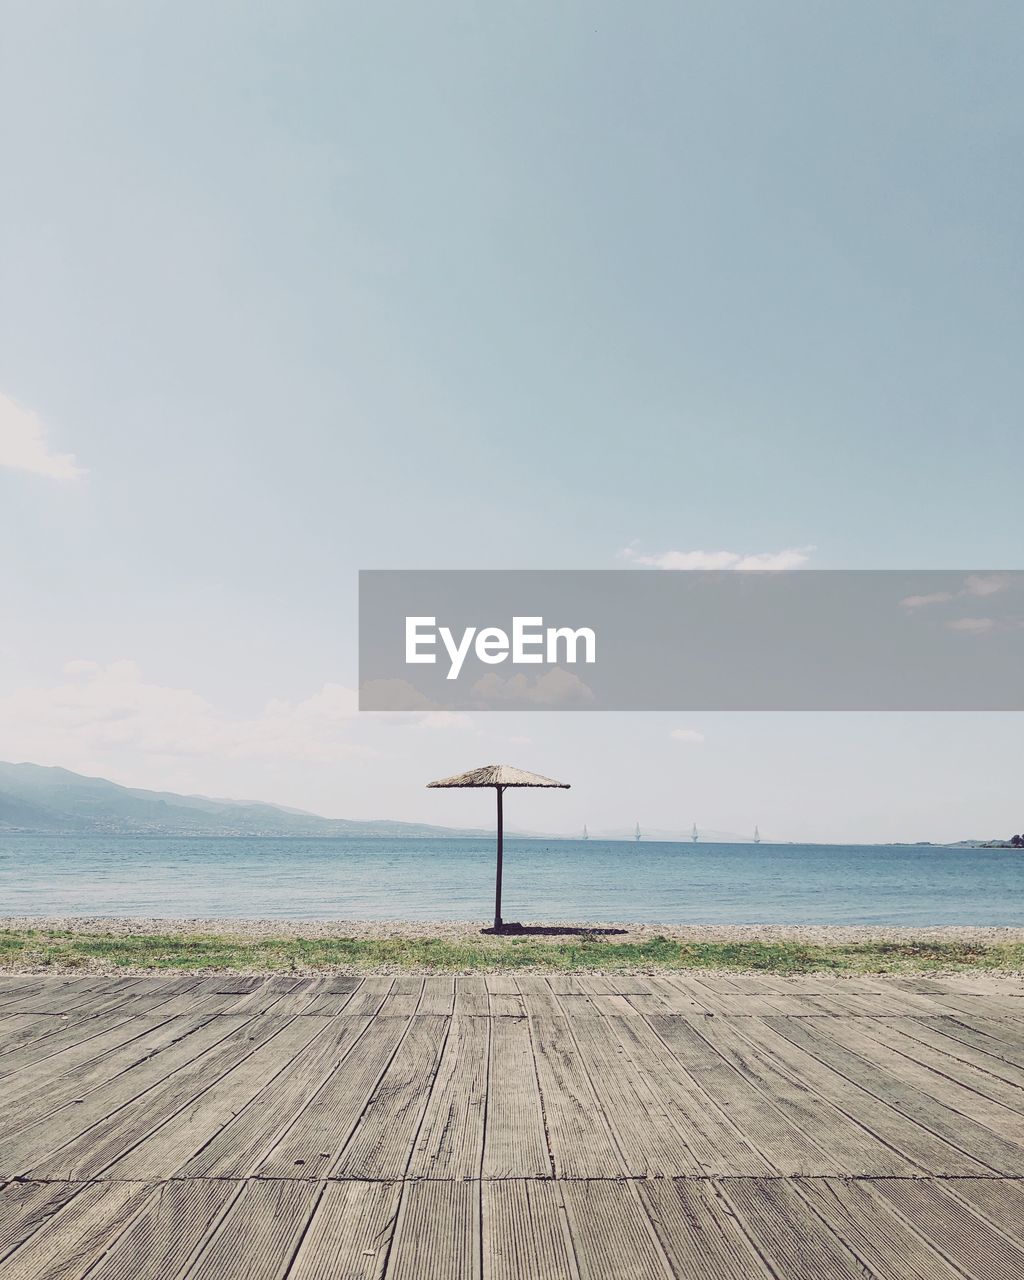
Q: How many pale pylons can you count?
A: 4